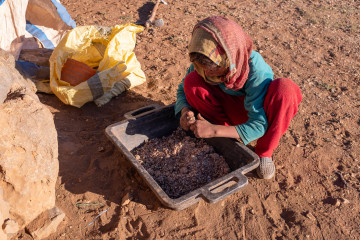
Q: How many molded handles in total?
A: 2